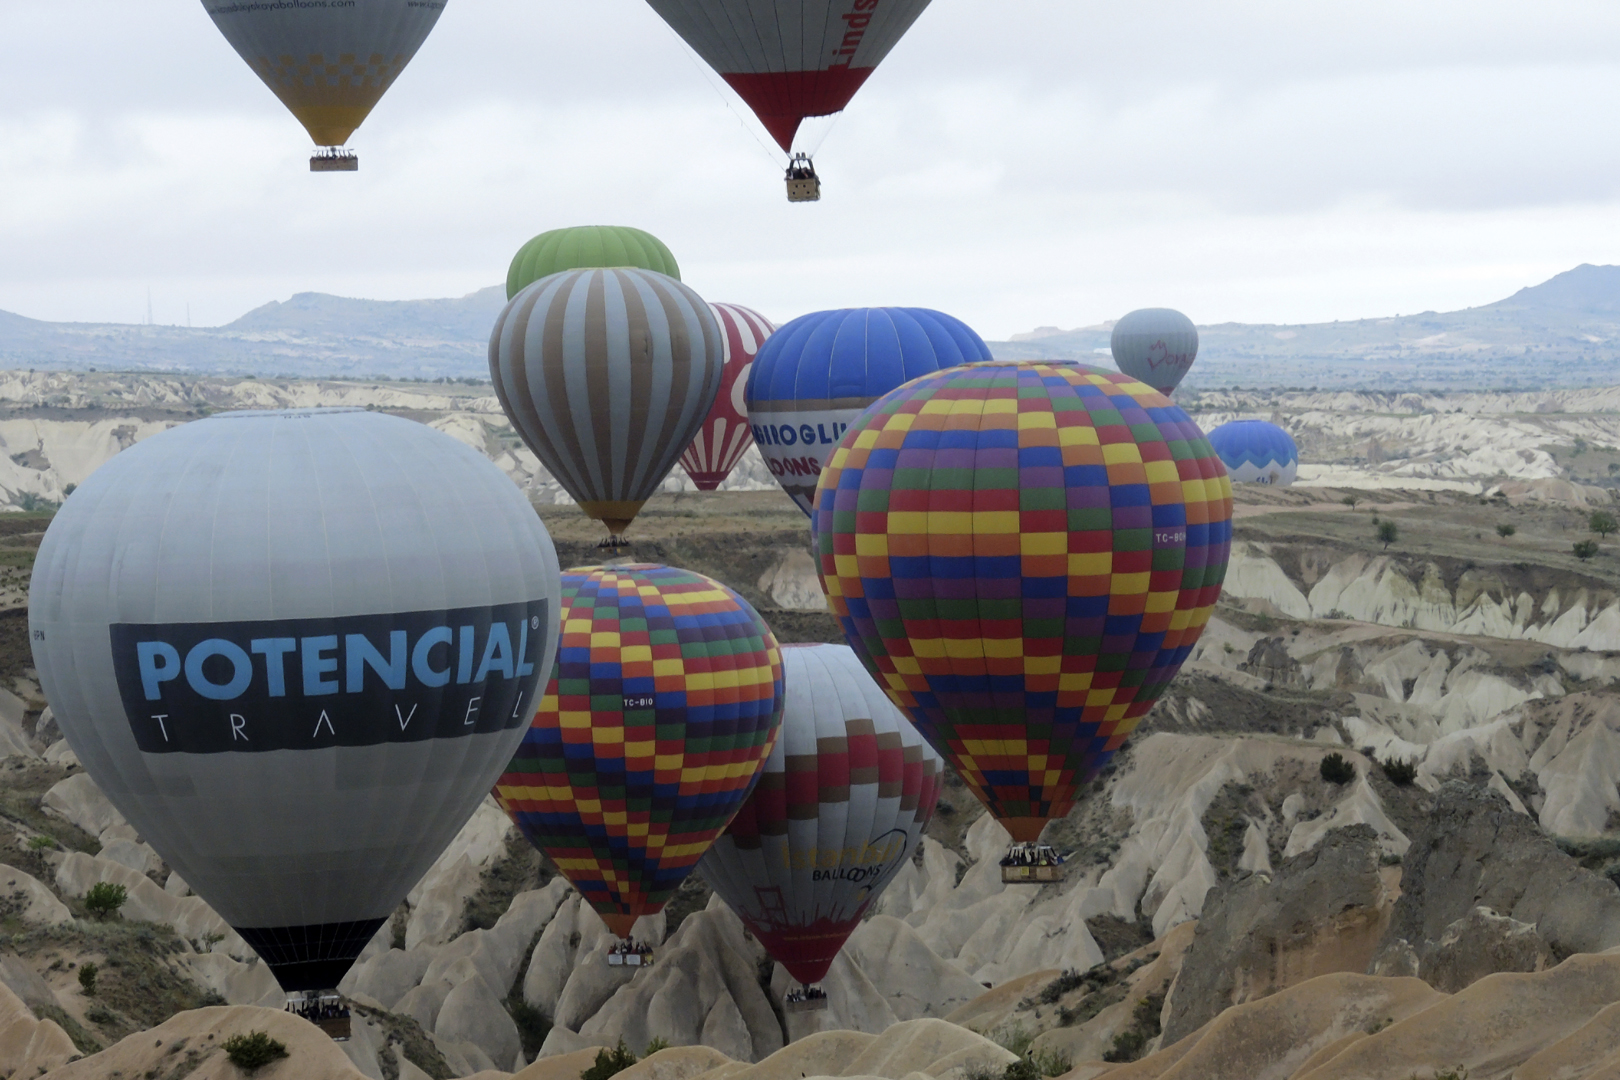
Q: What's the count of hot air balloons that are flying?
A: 12